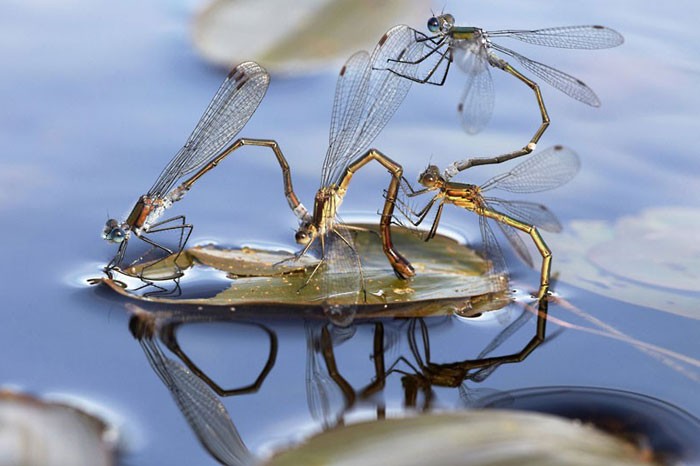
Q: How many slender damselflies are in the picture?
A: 4